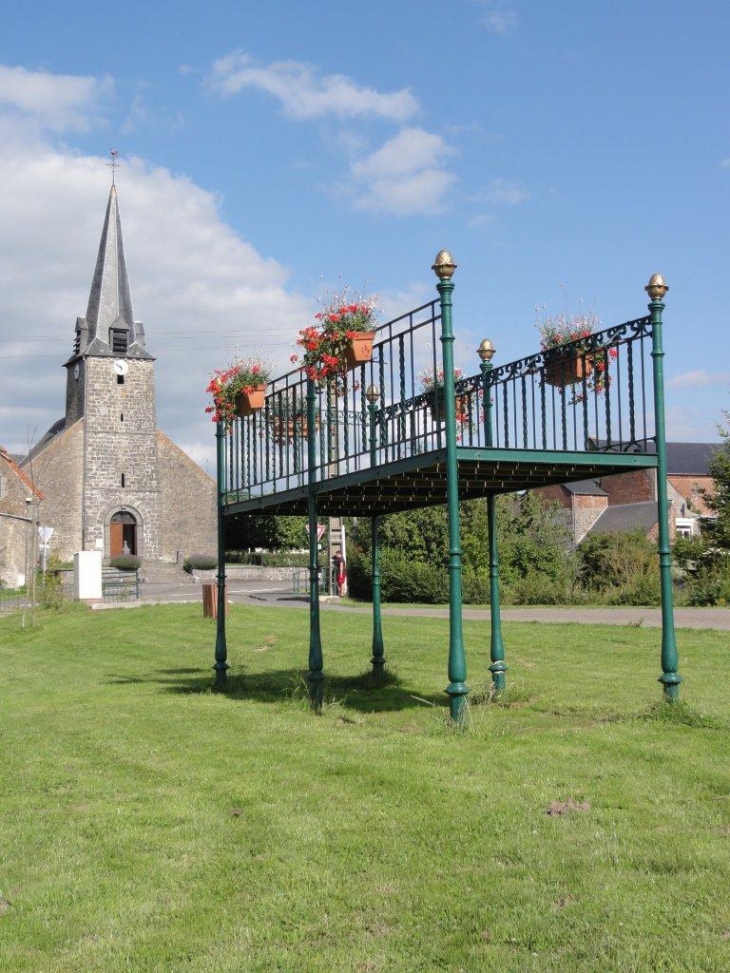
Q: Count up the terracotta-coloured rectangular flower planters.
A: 5